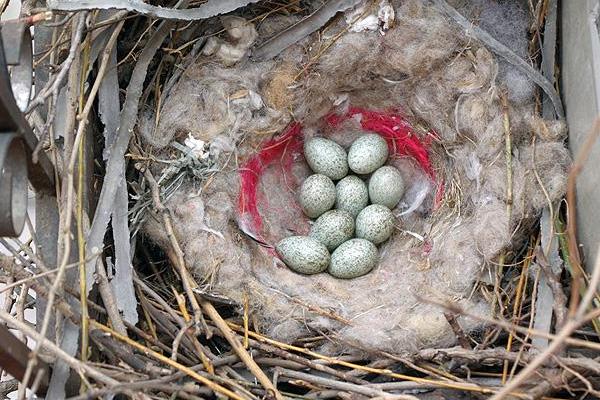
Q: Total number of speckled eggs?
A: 9